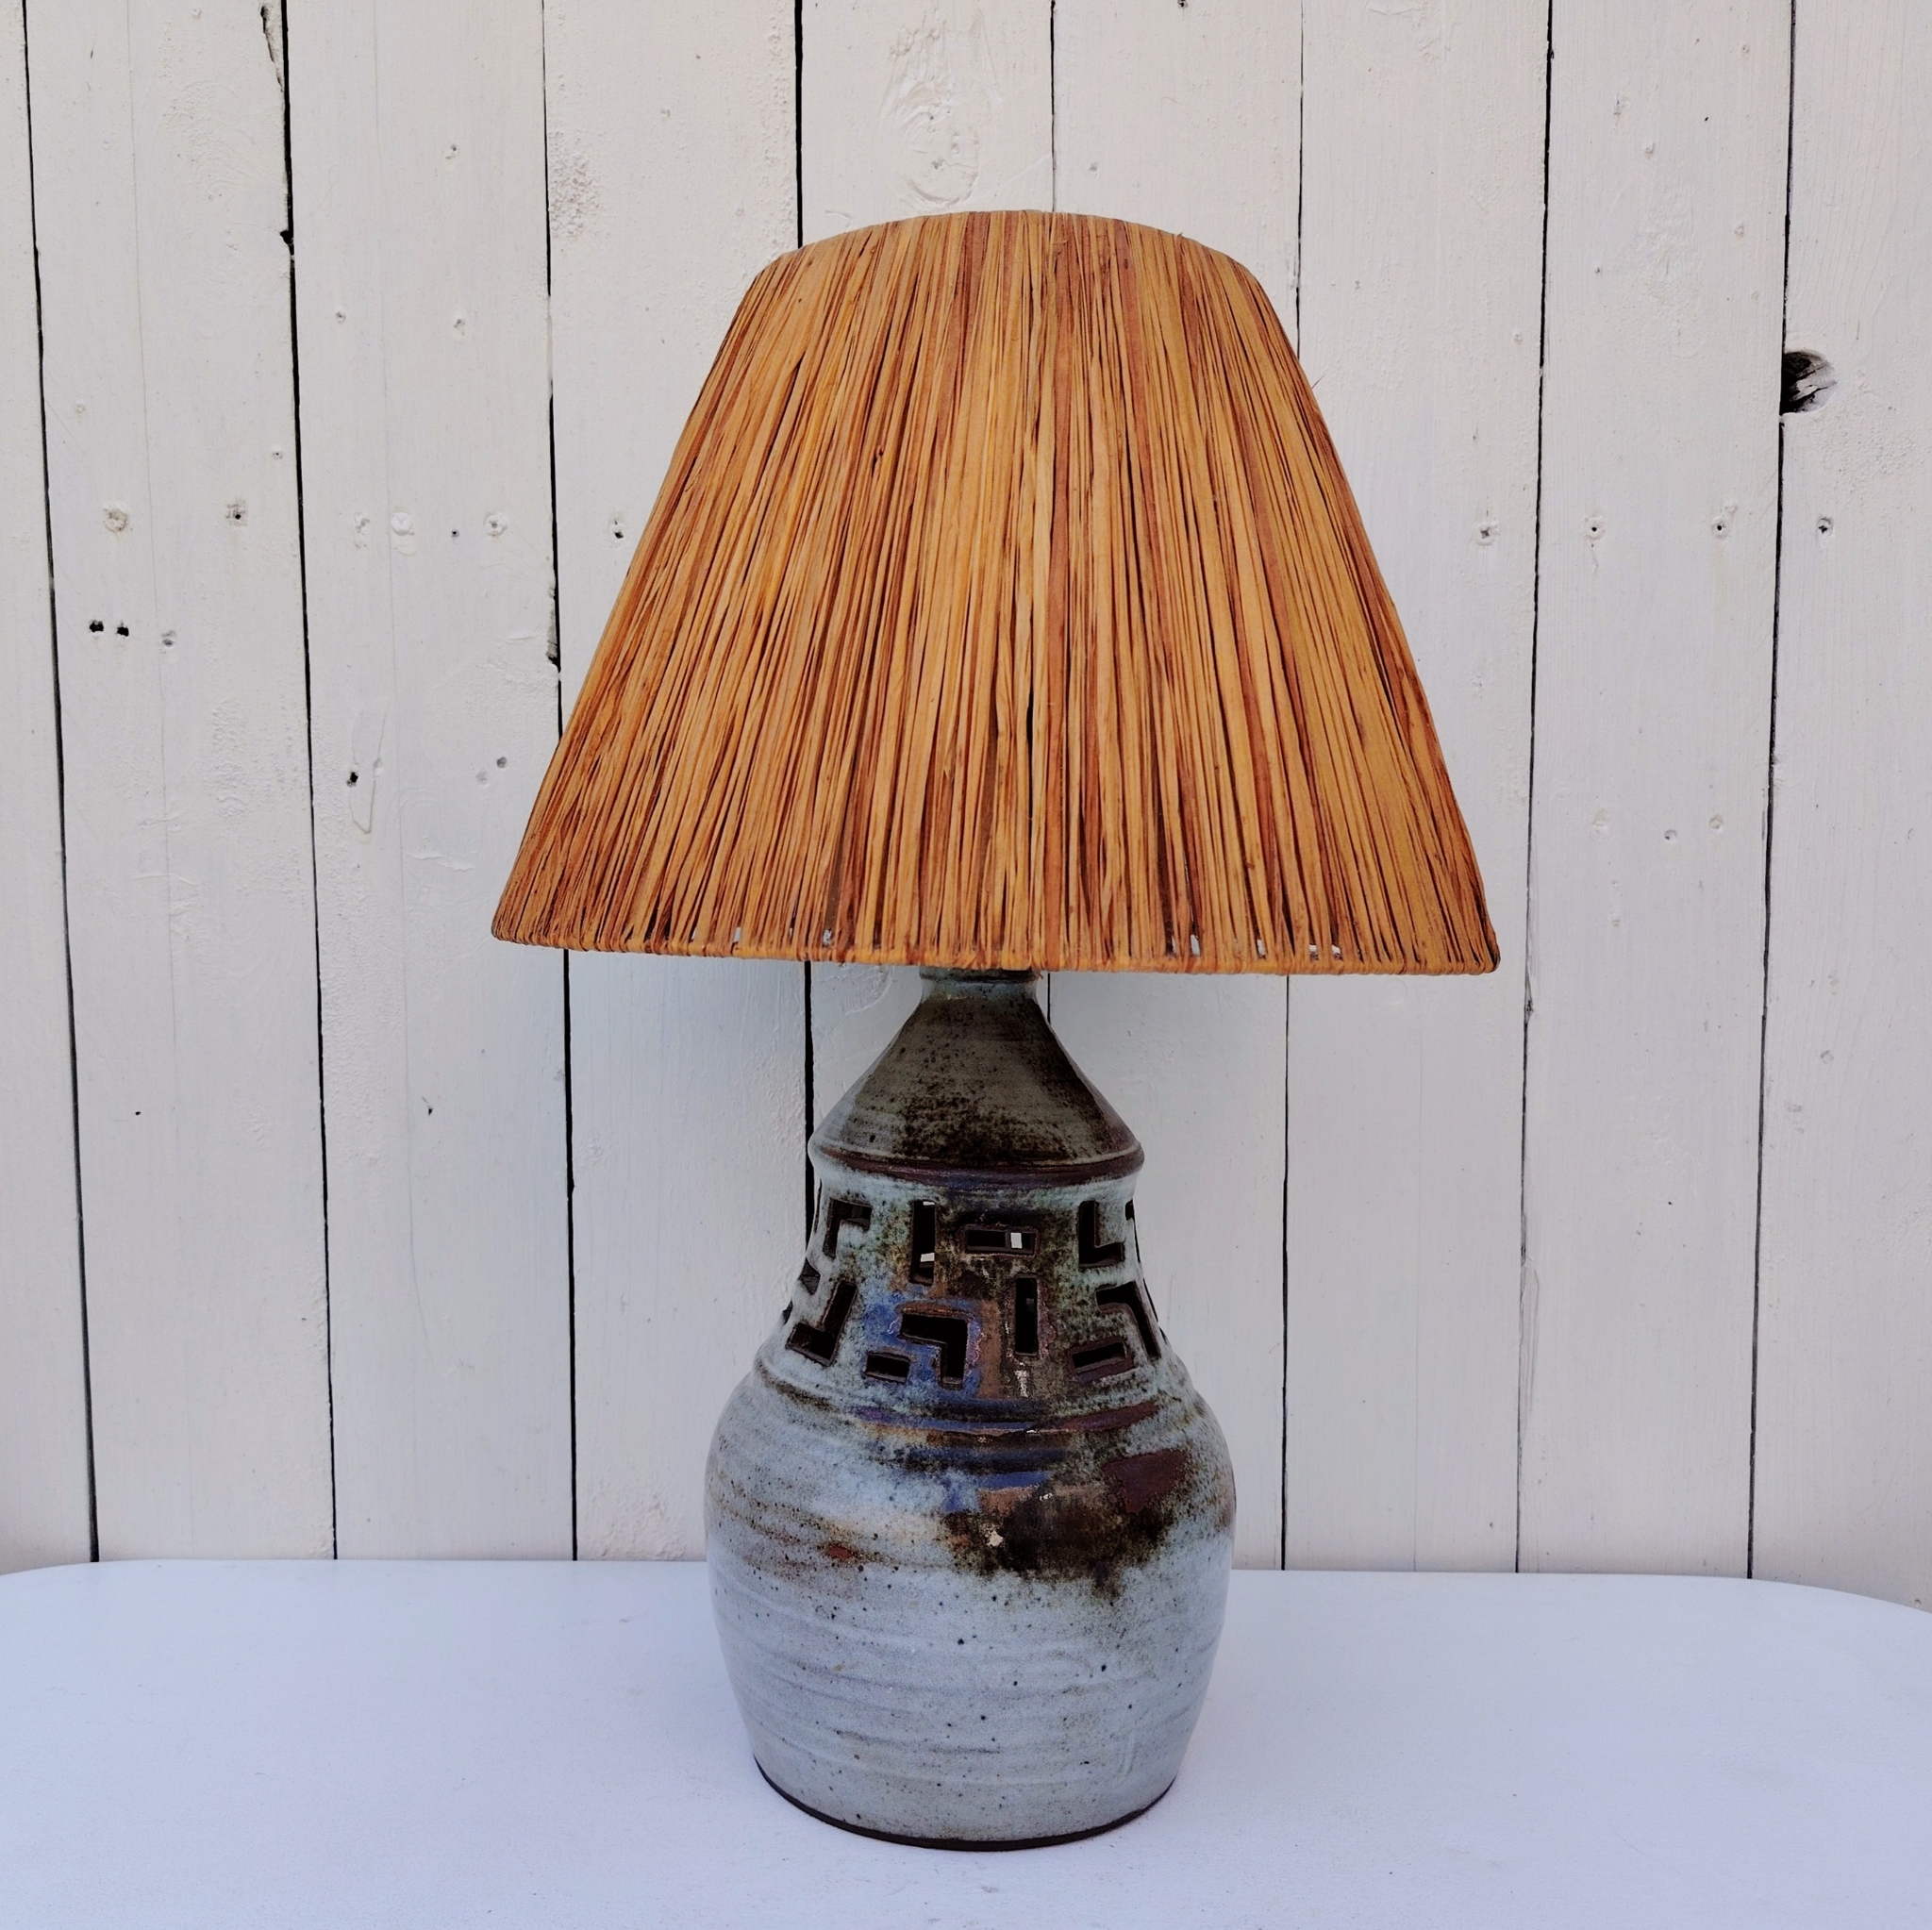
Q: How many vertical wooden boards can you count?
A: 9